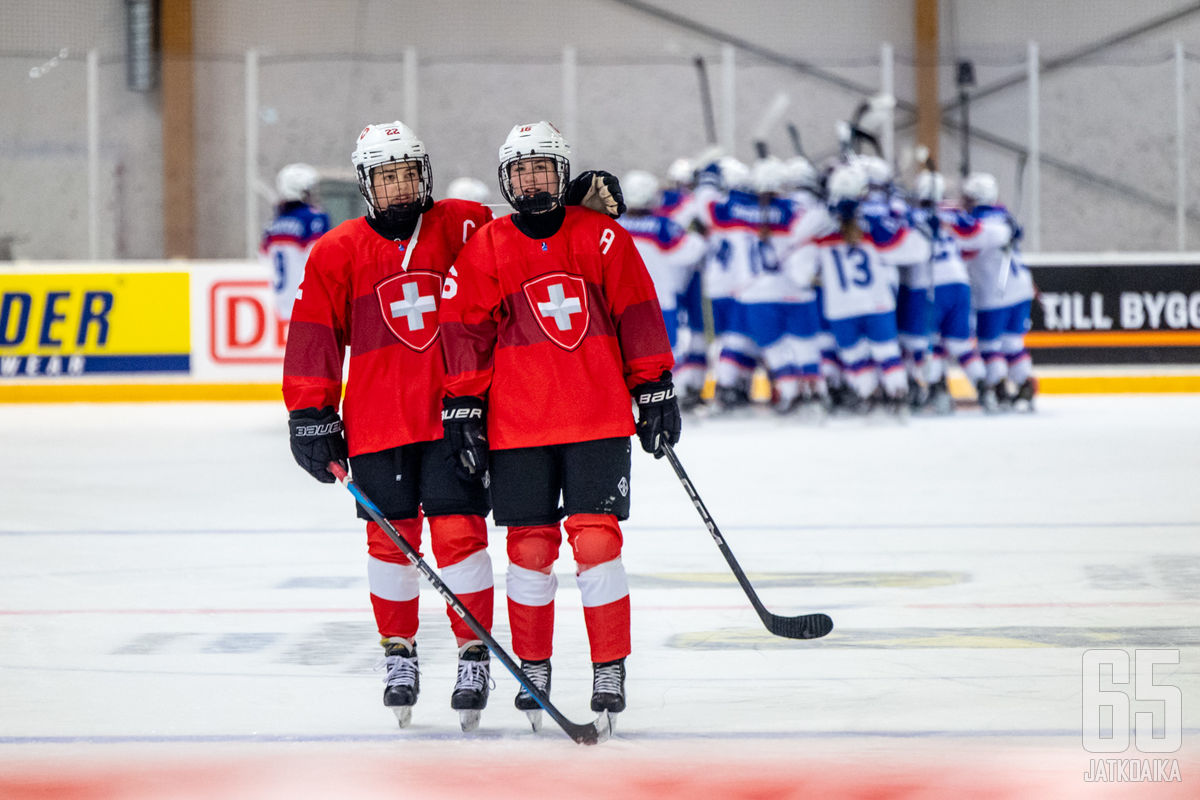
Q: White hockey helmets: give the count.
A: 13